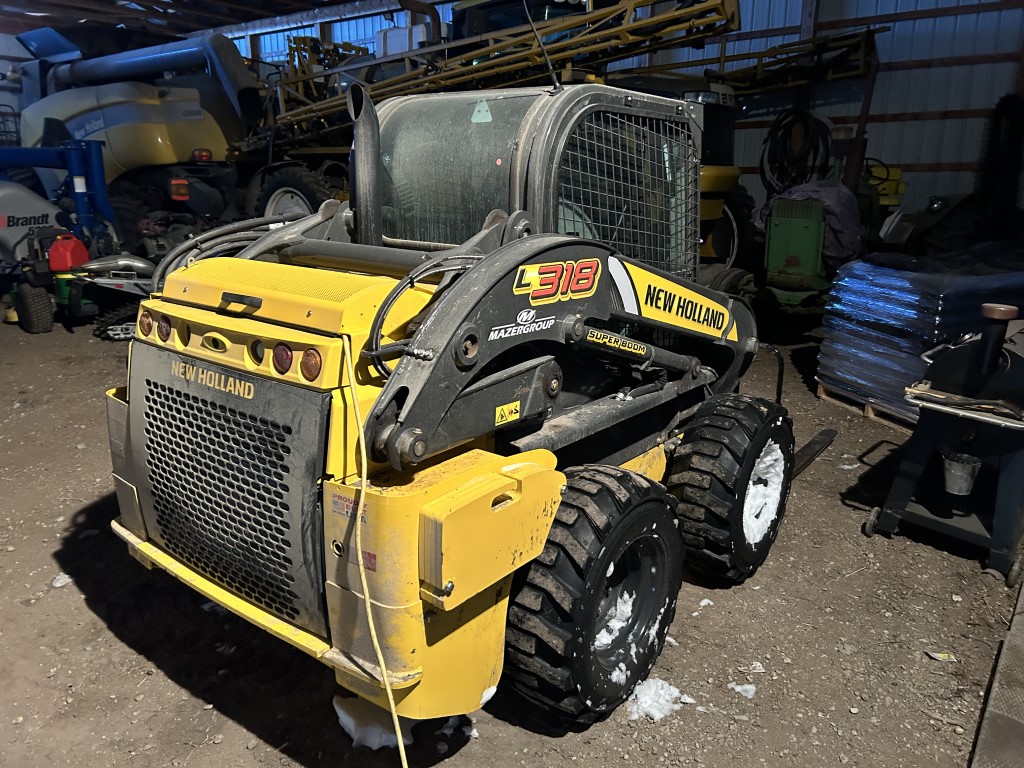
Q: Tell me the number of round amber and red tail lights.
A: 4